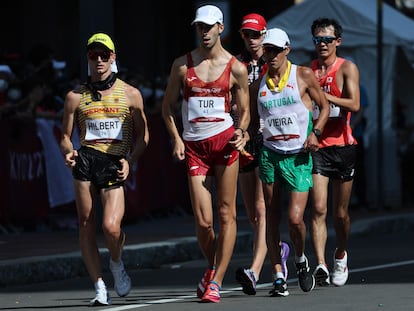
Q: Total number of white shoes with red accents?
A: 2